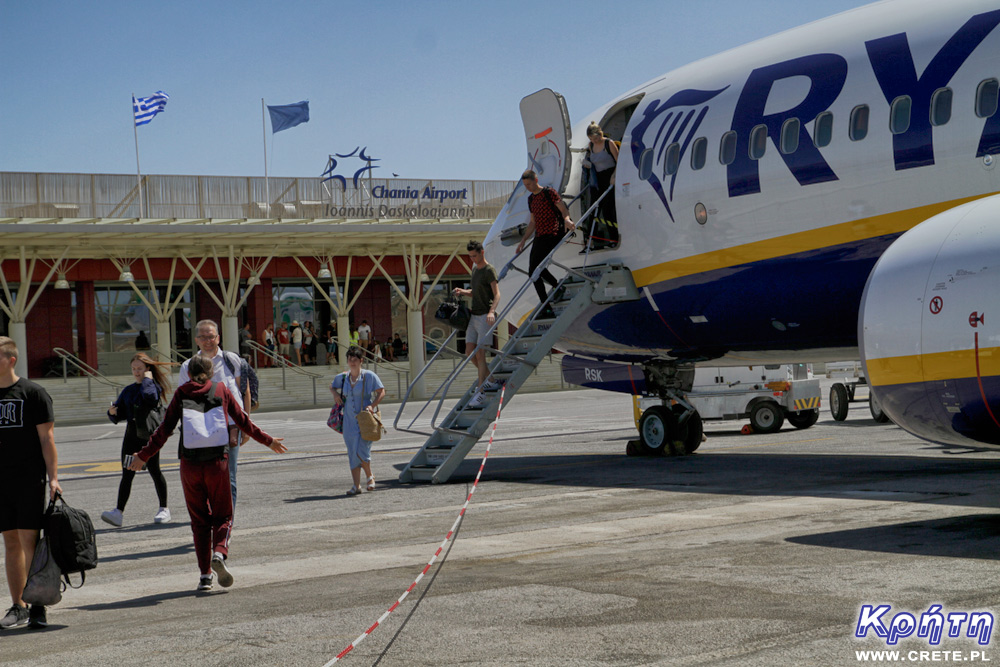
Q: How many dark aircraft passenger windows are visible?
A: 11